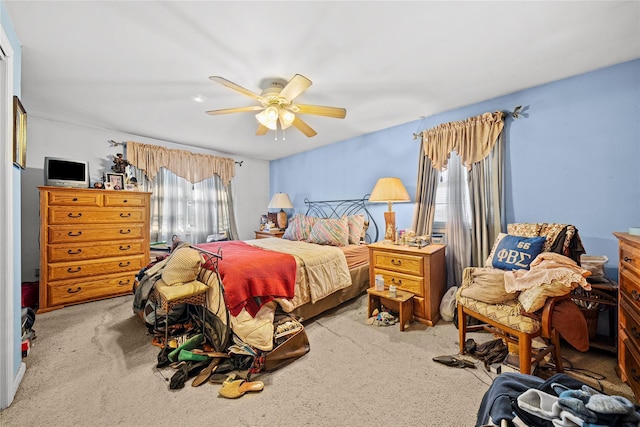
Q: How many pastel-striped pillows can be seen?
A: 3